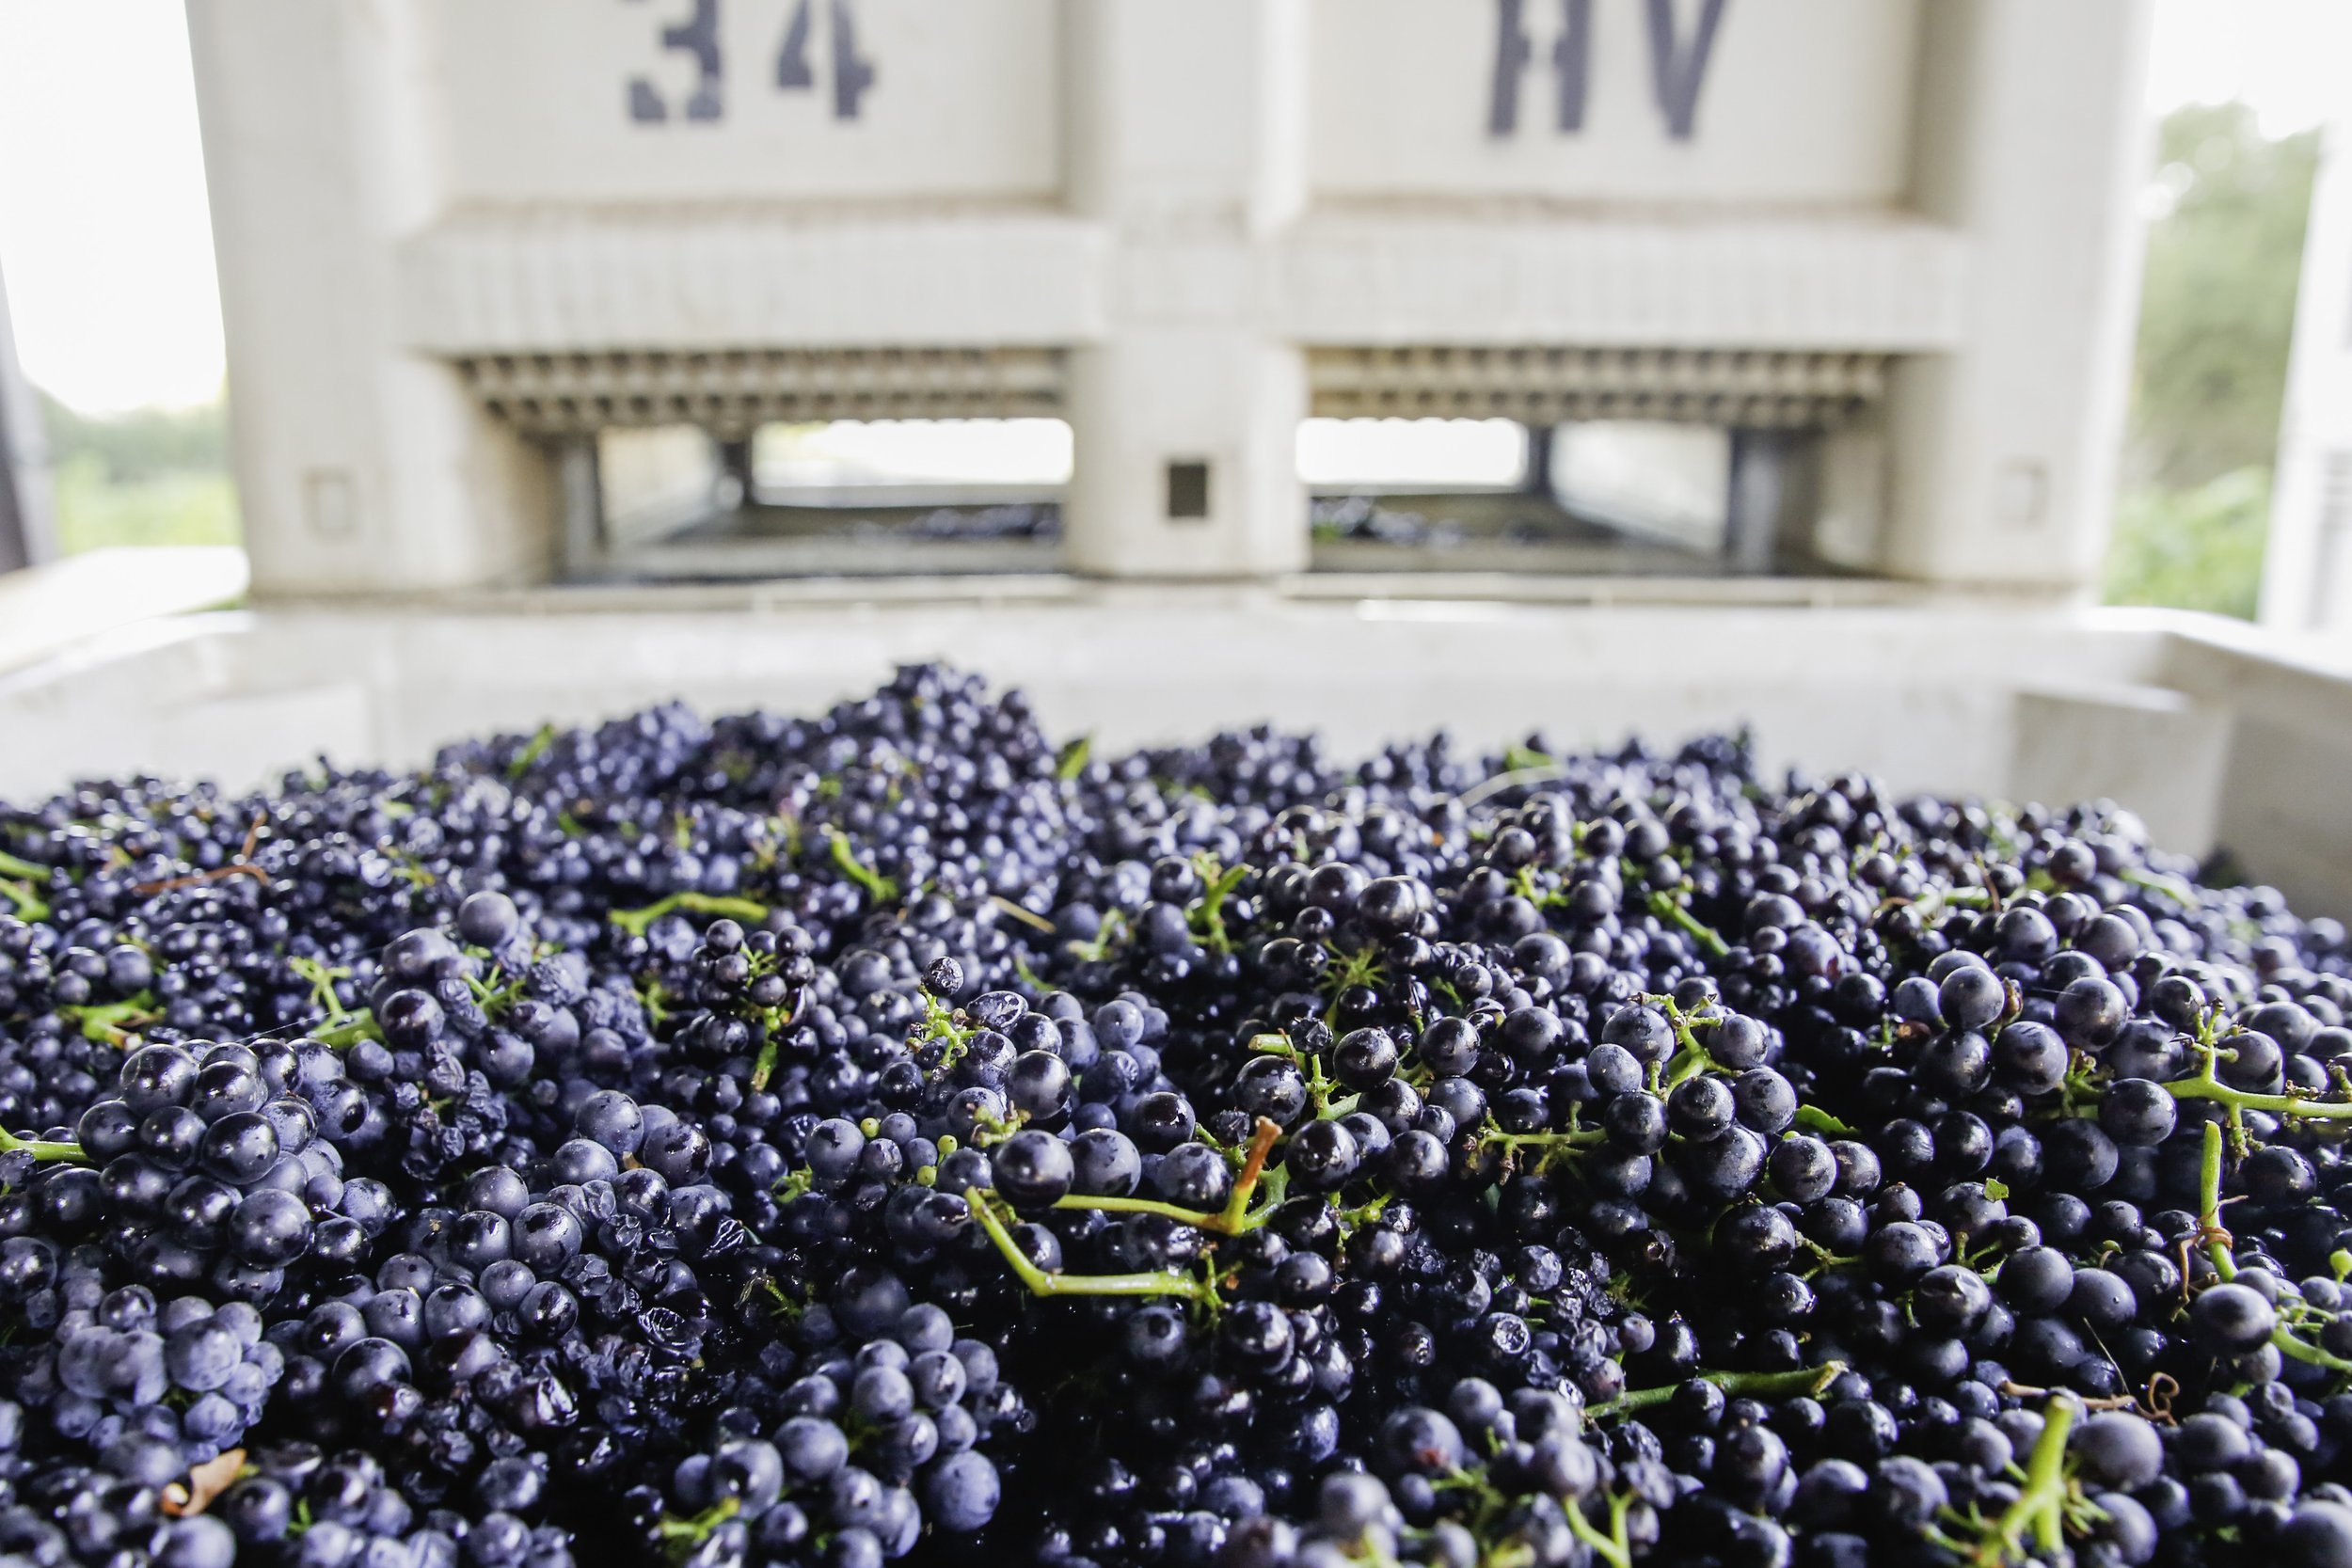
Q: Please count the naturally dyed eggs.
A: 0